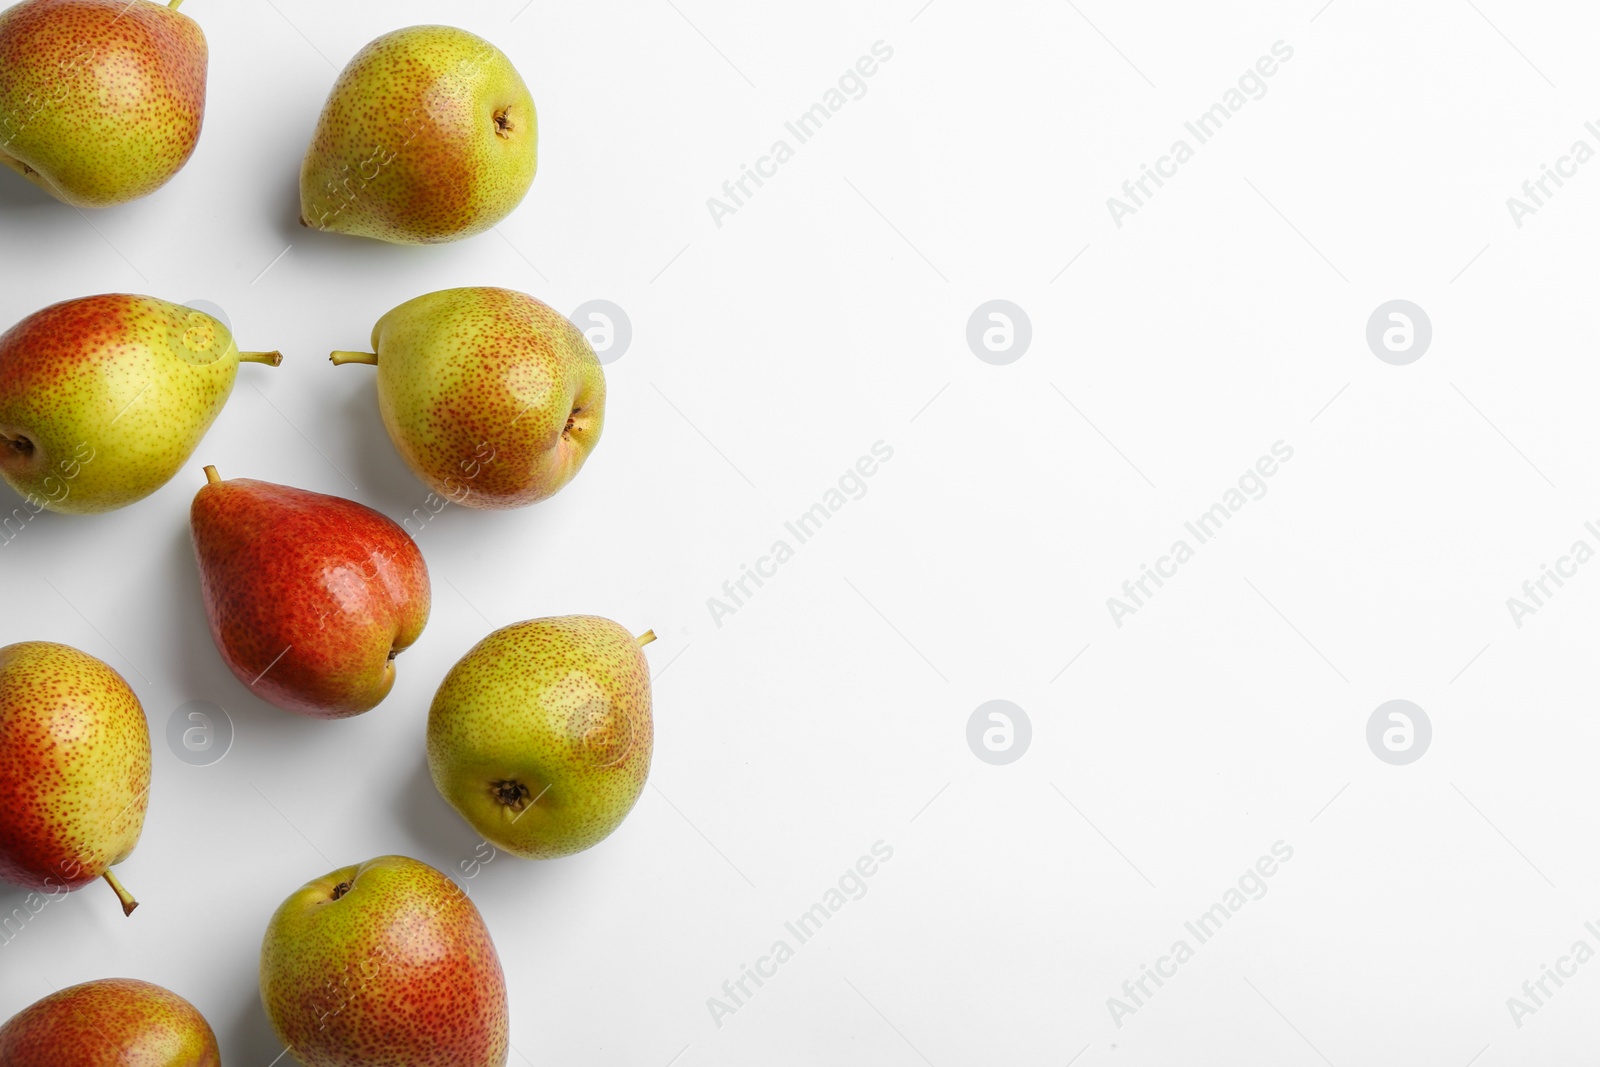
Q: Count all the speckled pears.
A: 9